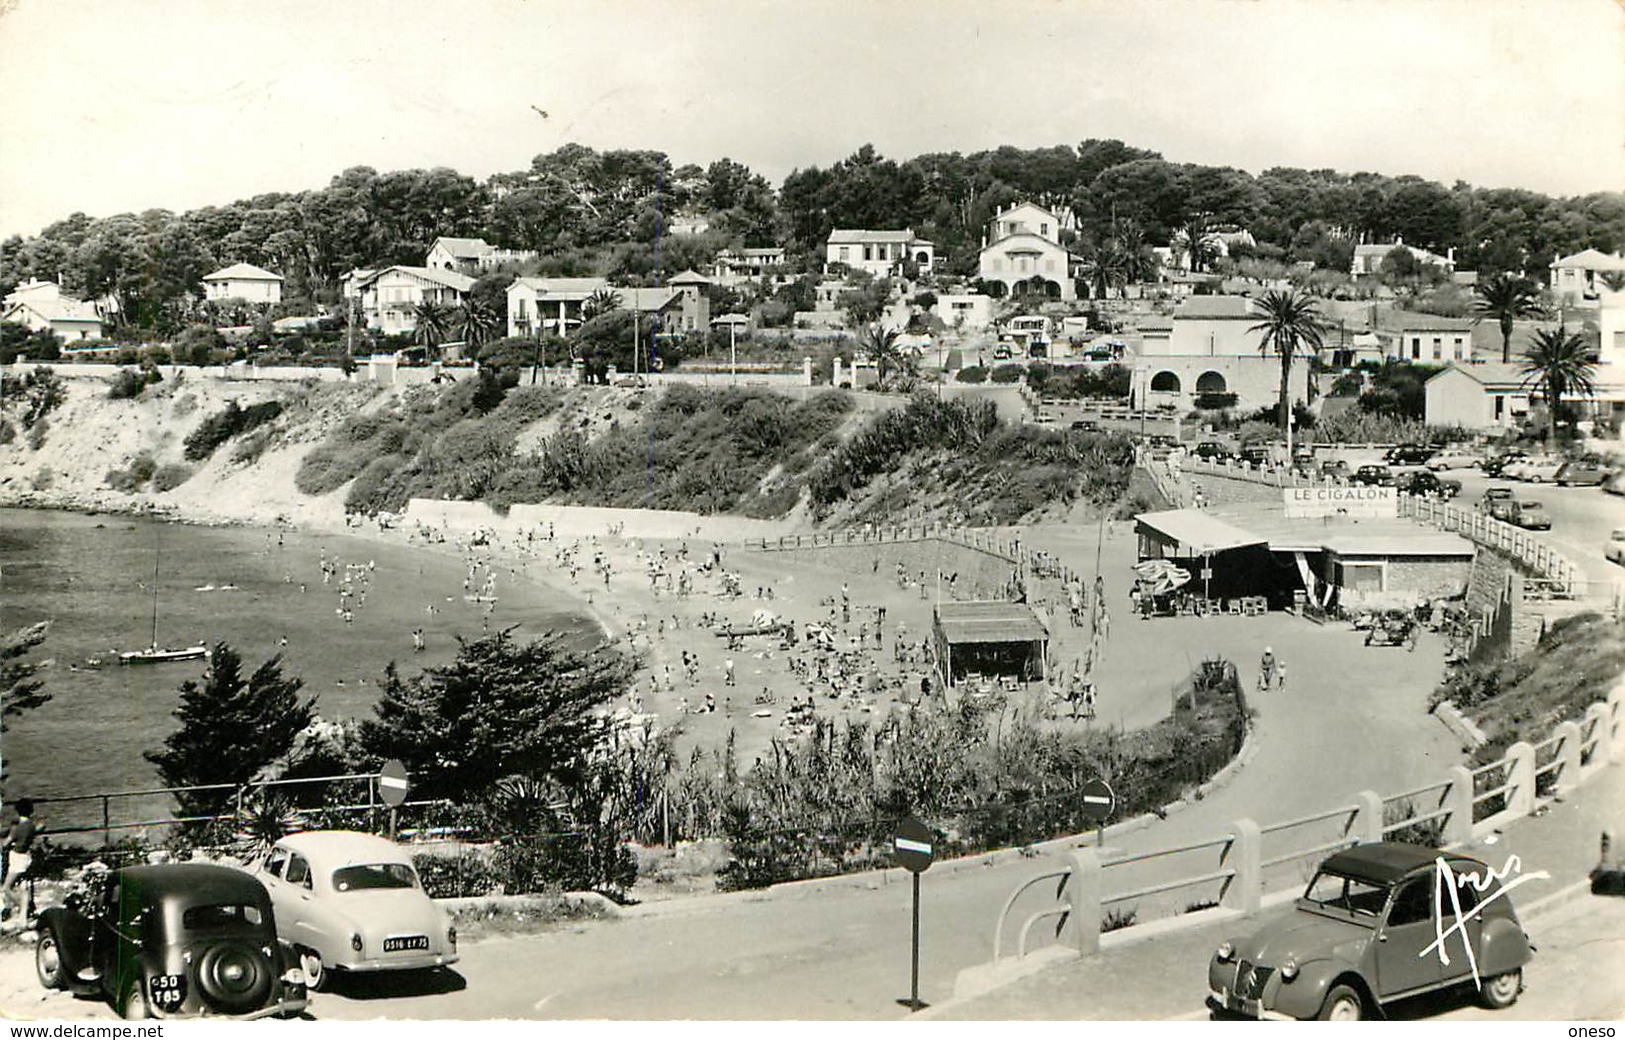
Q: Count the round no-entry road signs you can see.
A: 3